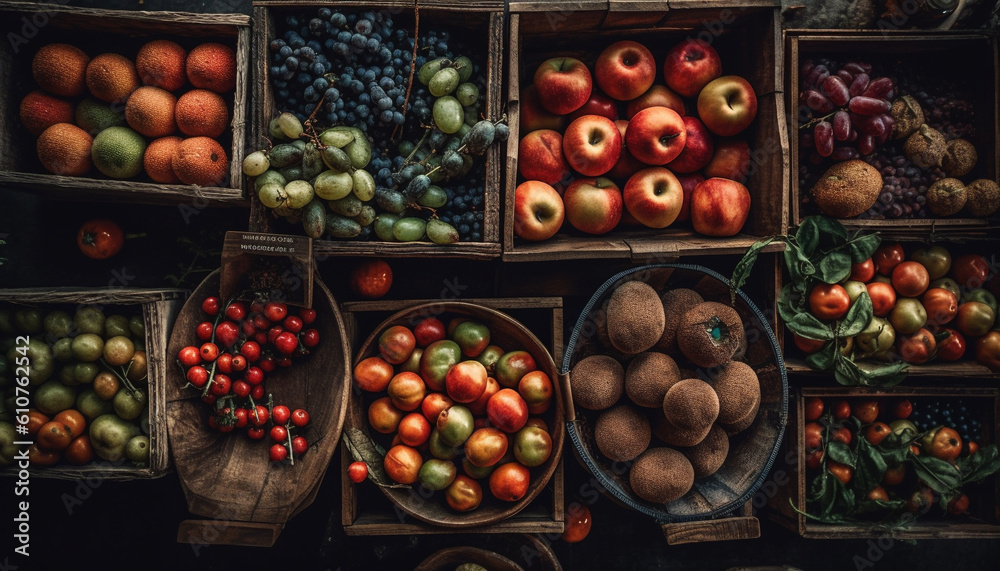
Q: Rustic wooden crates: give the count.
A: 8